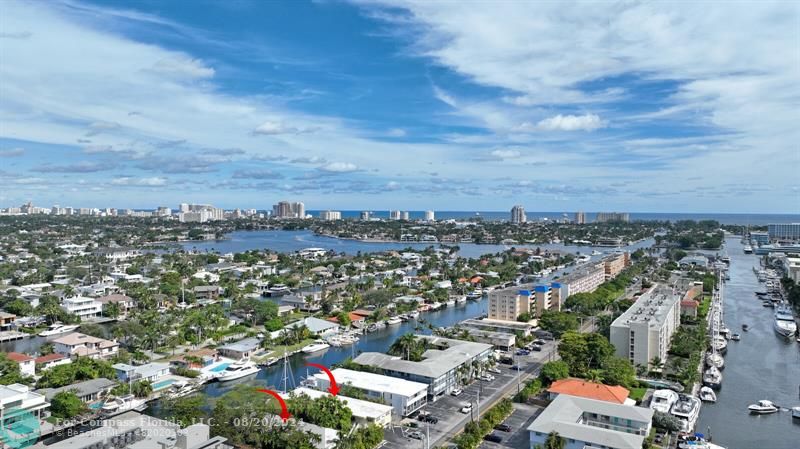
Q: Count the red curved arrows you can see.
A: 2